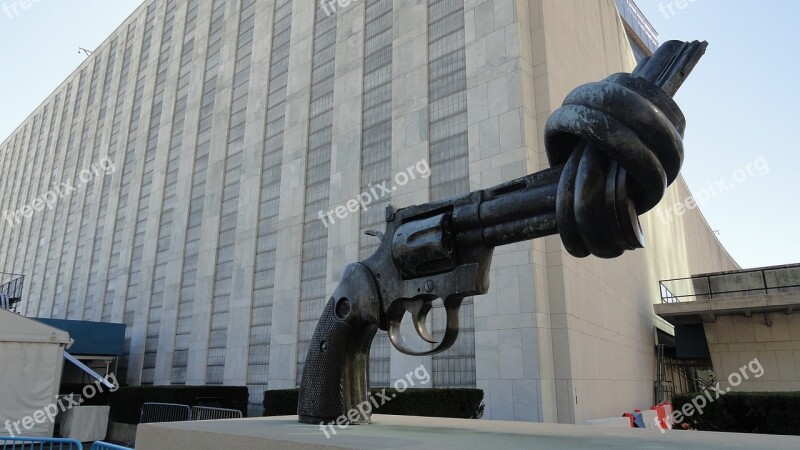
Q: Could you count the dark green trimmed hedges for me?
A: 3